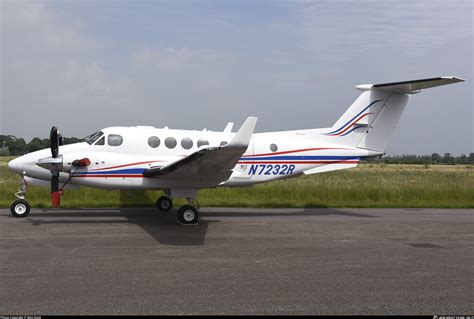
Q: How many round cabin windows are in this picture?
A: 6